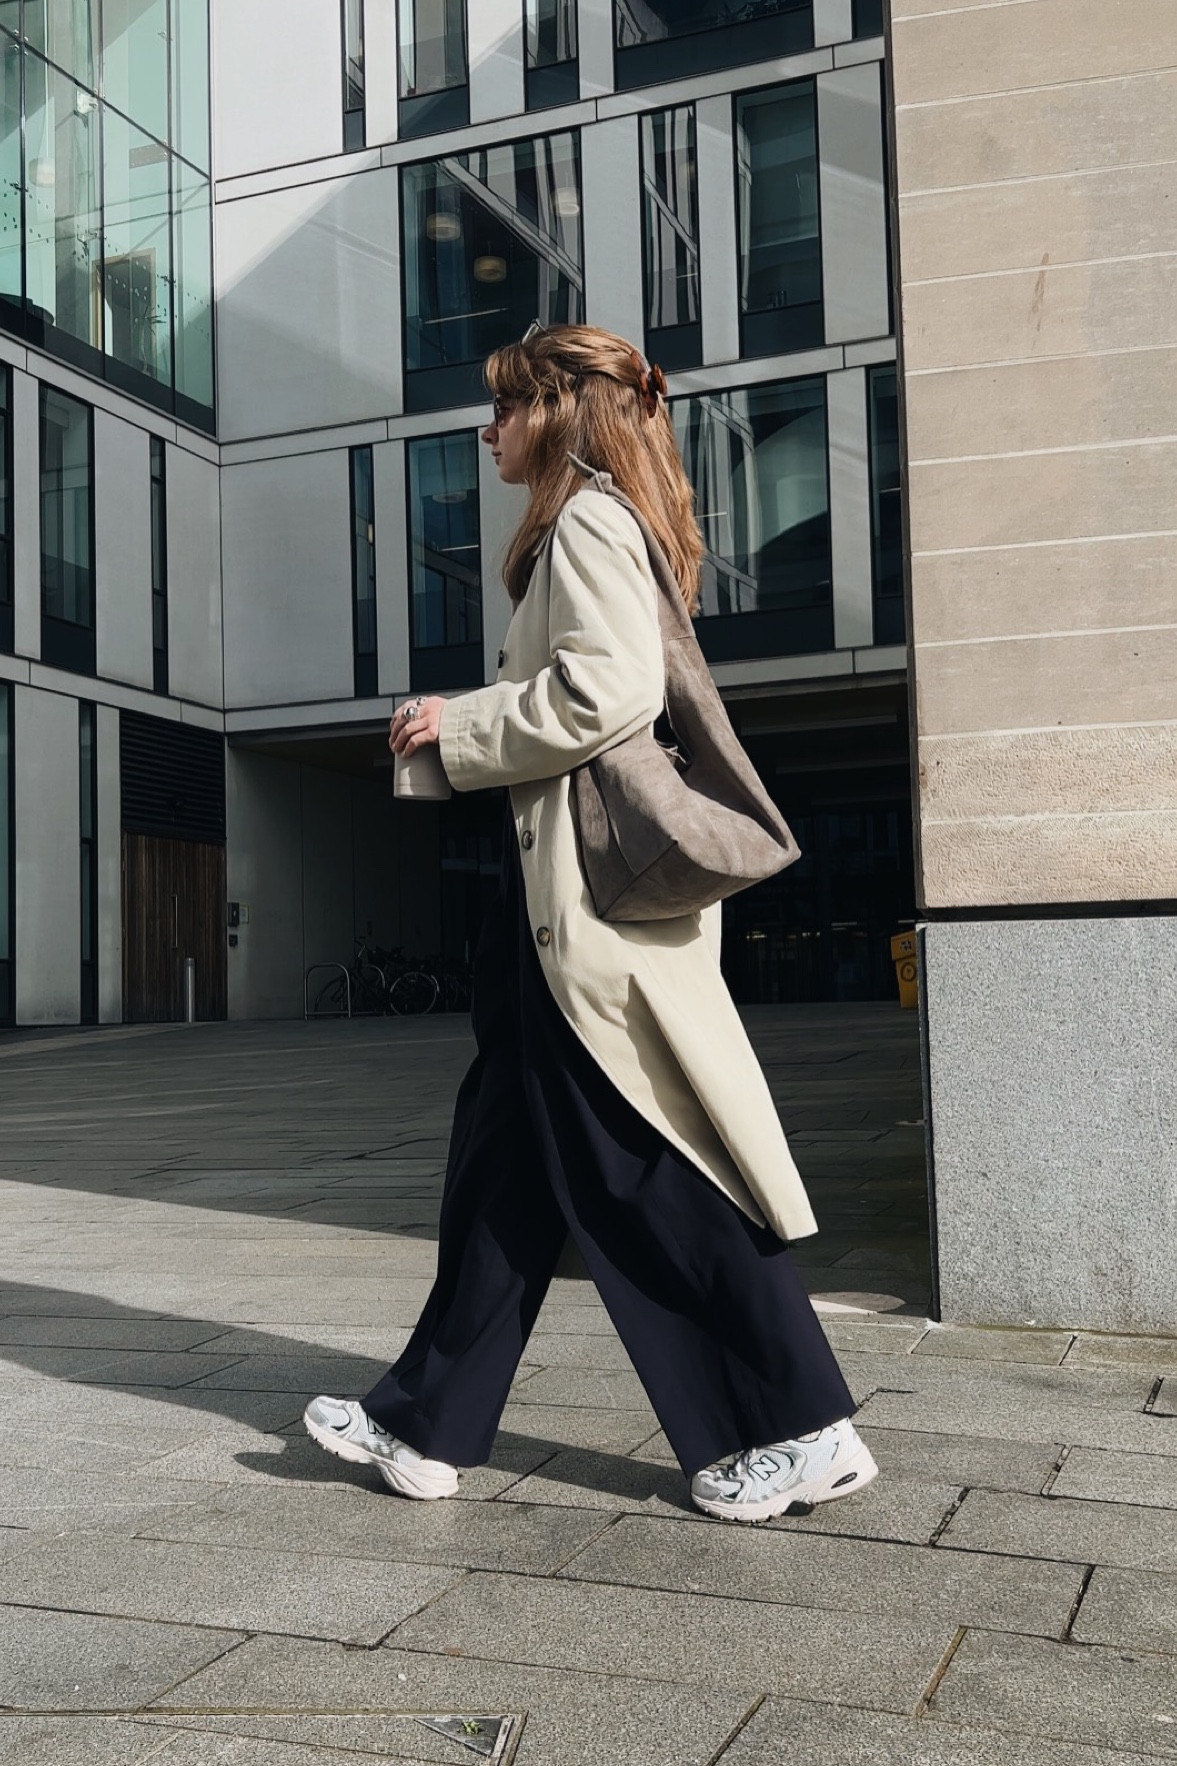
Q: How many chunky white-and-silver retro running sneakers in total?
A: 2